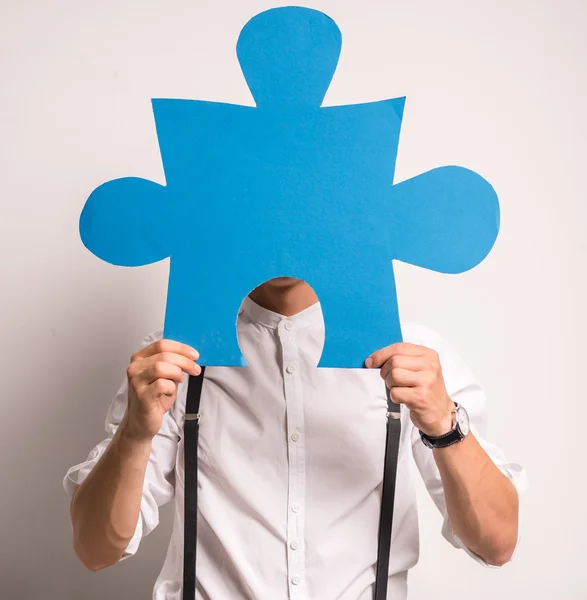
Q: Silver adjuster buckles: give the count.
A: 2